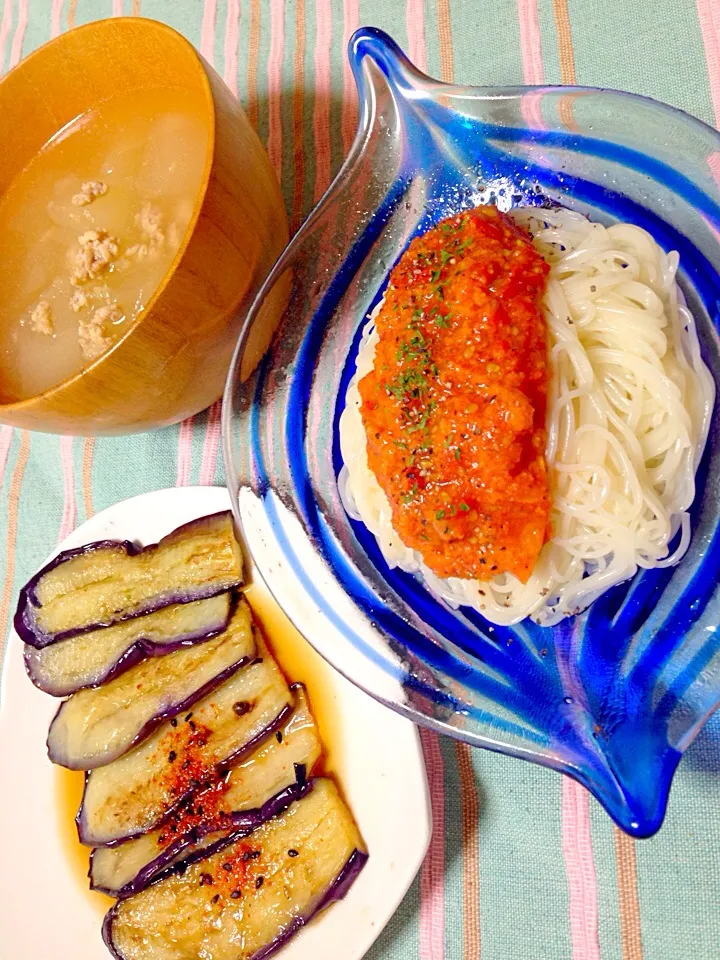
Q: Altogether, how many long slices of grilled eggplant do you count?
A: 6